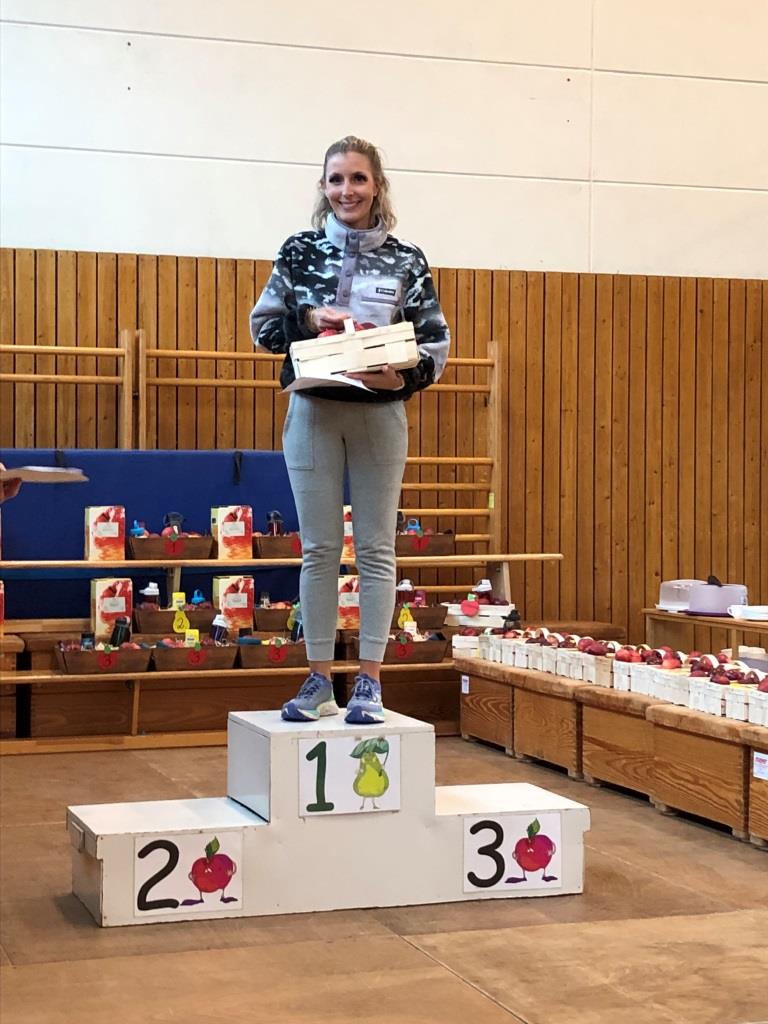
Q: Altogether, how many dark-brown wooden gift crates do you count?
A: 10